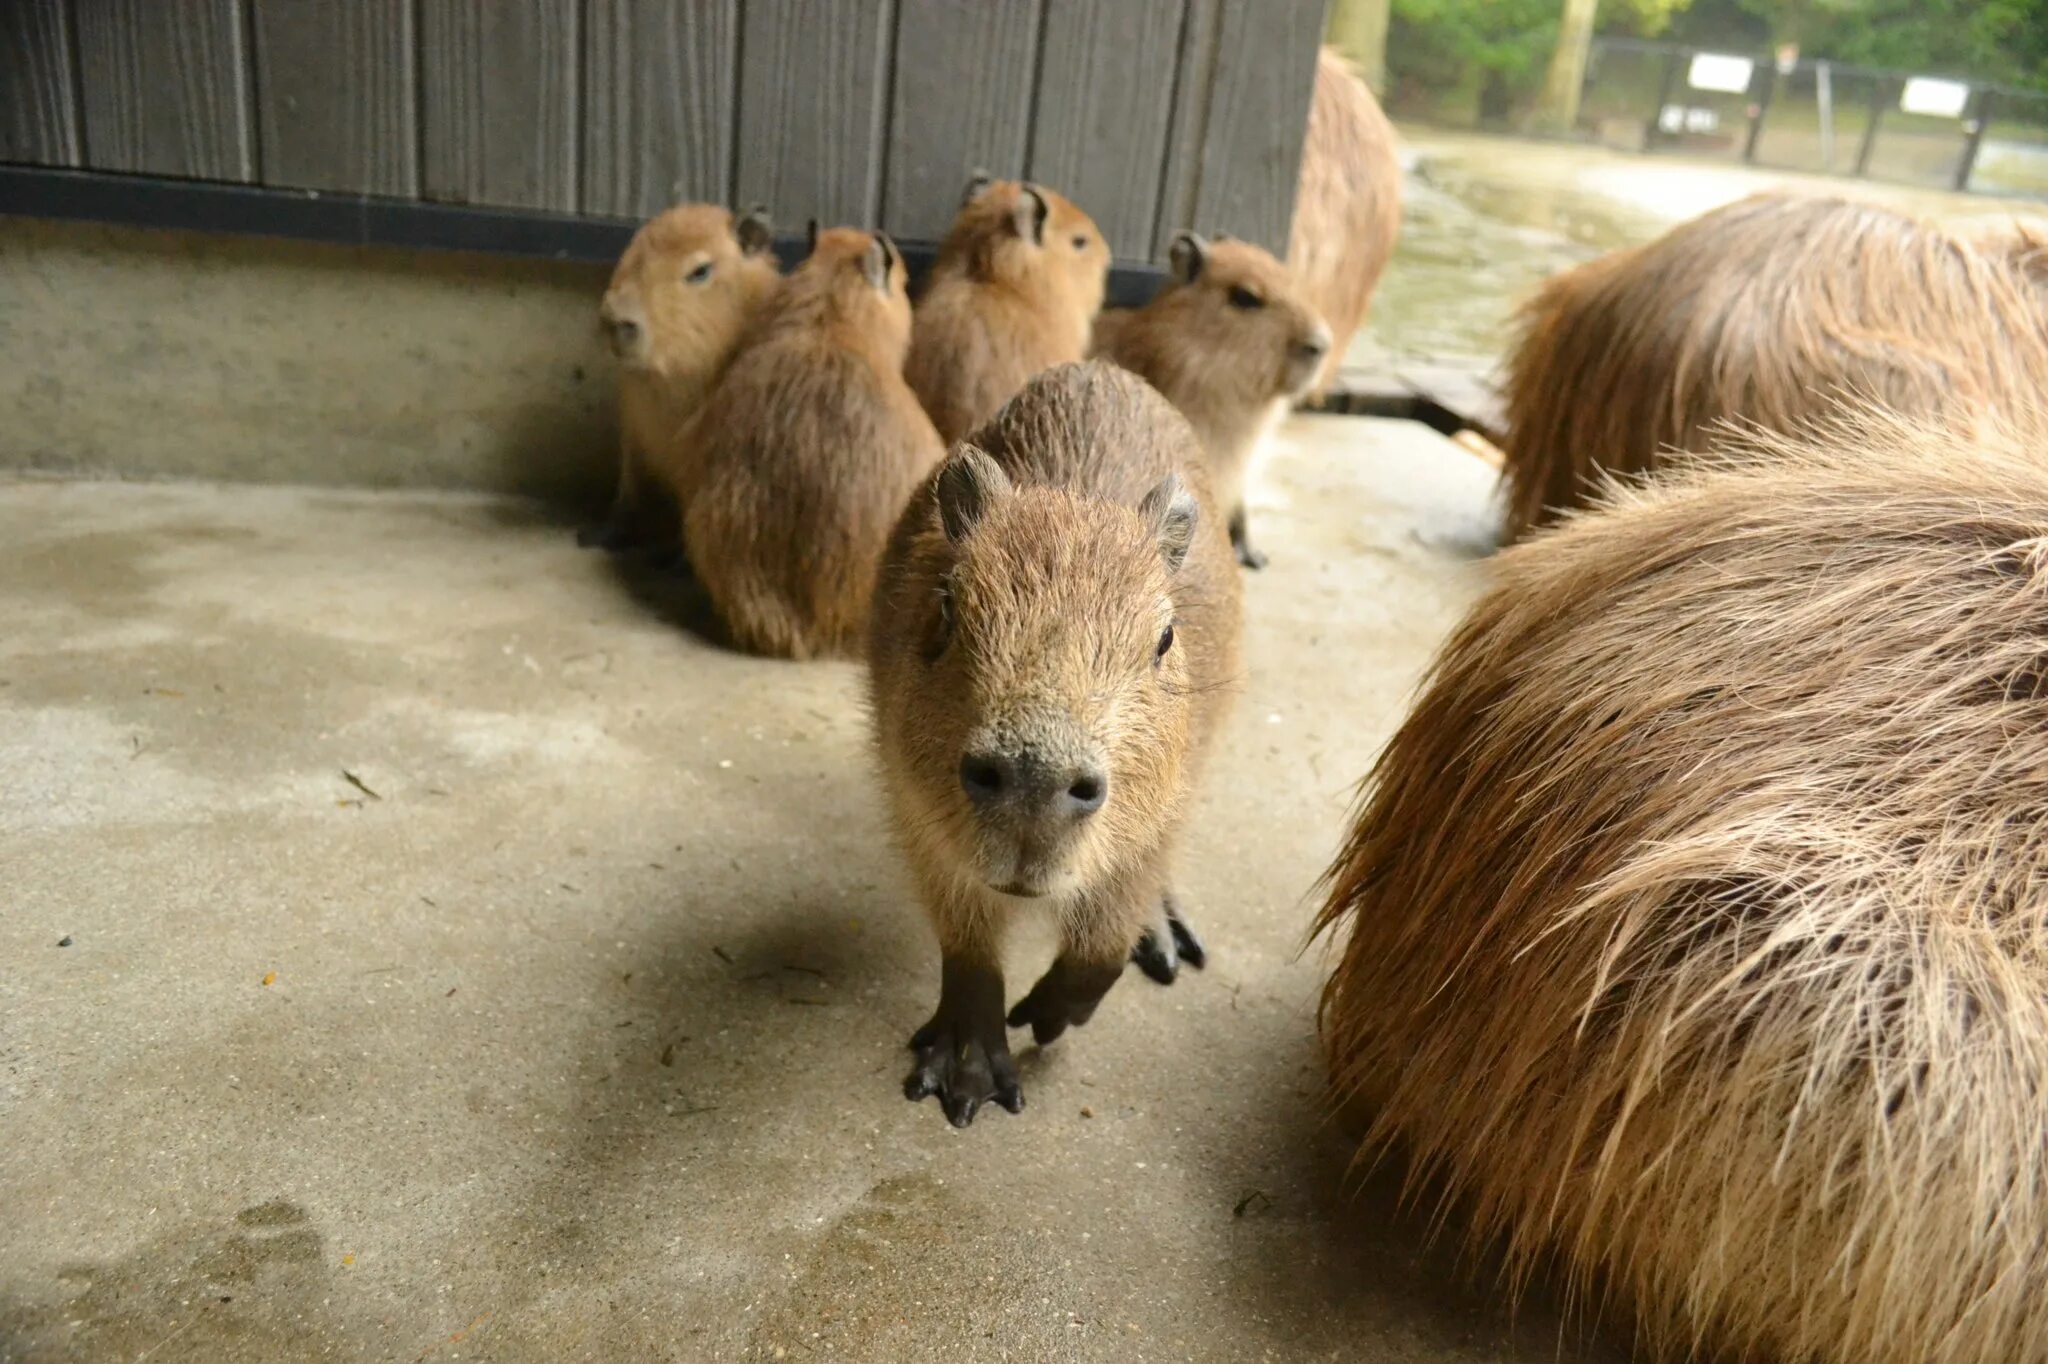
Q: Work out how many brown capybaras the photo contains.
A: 8